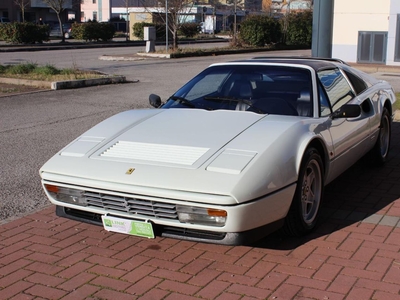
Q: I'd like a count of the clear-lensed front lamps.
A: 2